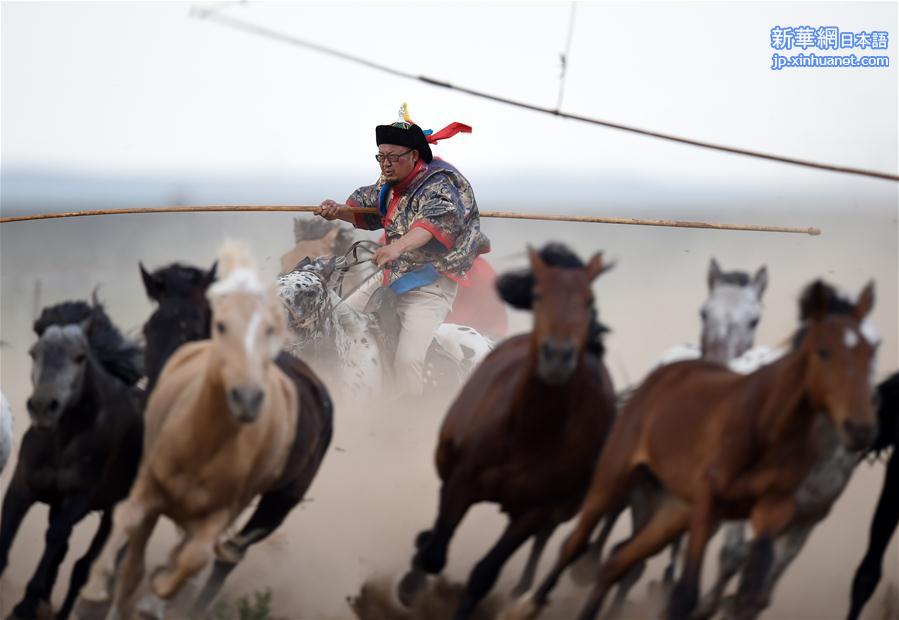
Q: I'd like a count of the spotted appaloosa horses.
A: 1